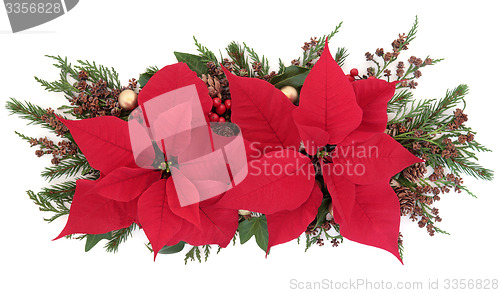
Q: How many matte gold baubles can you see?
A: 2